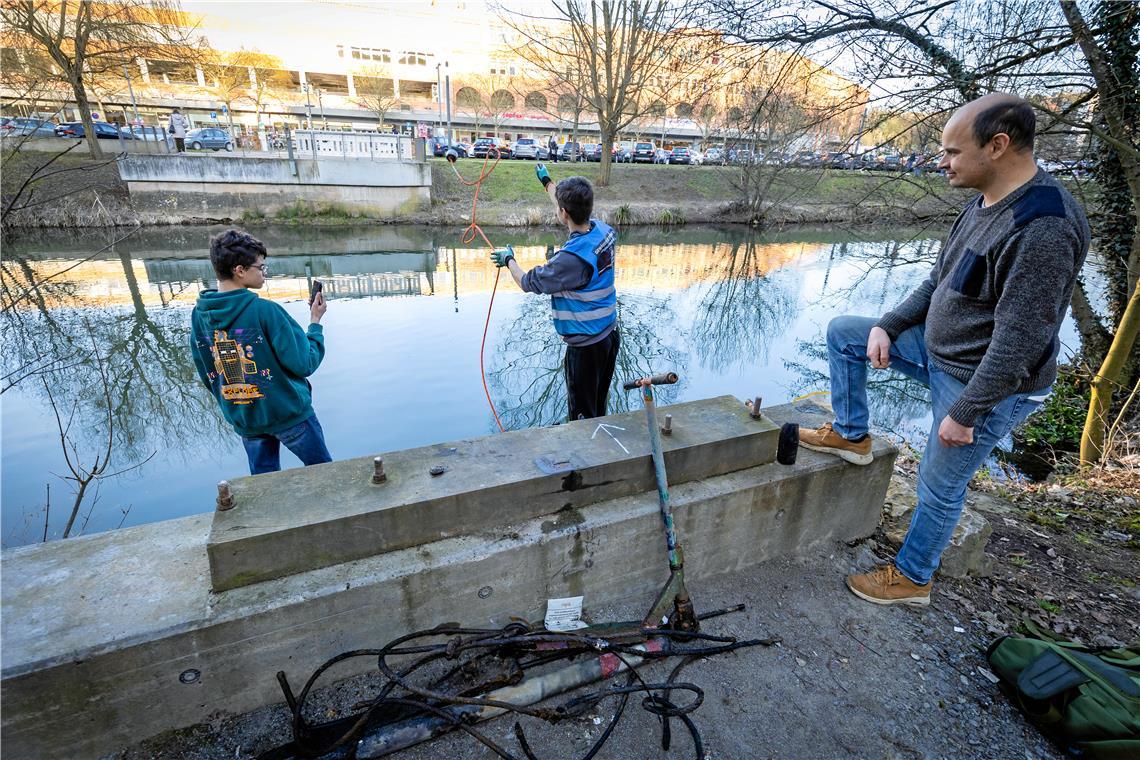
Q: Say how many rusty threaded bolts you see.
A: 4